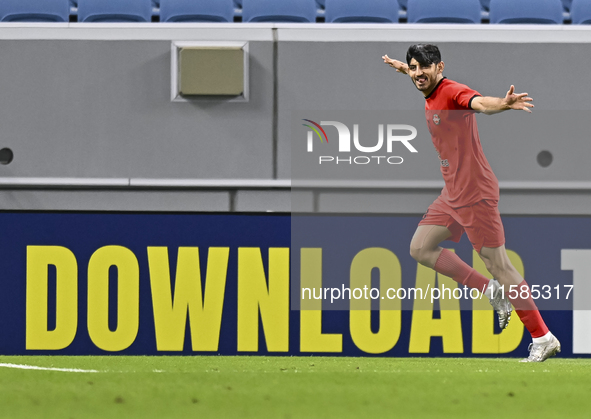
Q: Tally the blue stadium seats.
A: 8